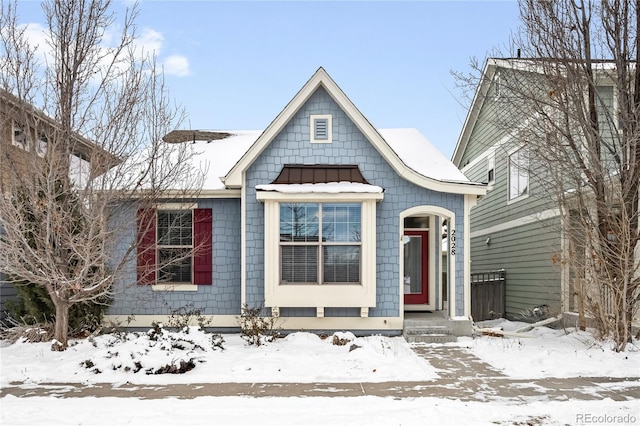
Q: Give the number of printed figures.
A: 4